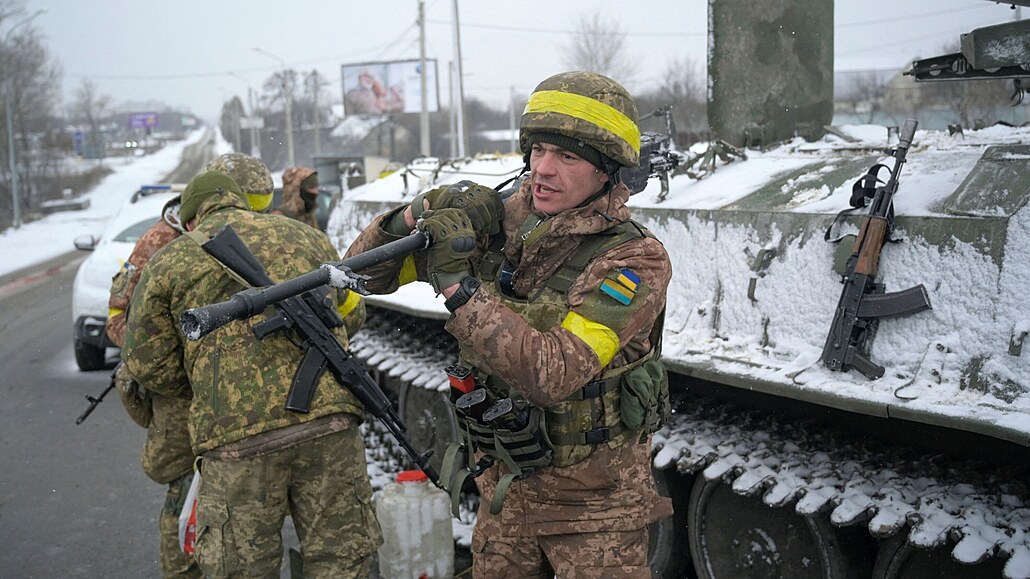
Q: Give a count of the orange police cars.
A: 0